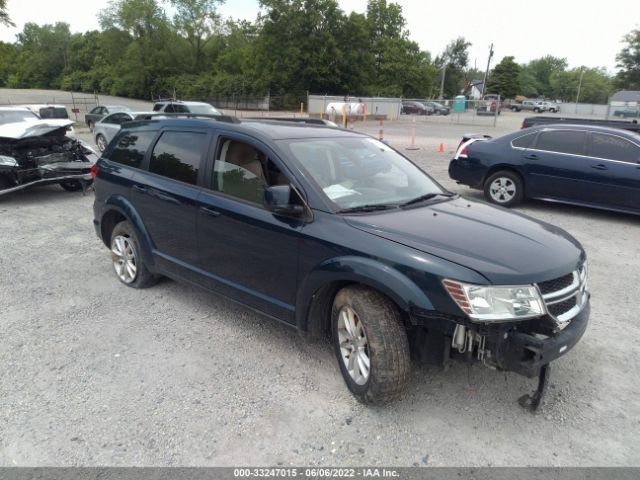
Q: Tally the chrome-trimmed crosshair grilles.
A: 1